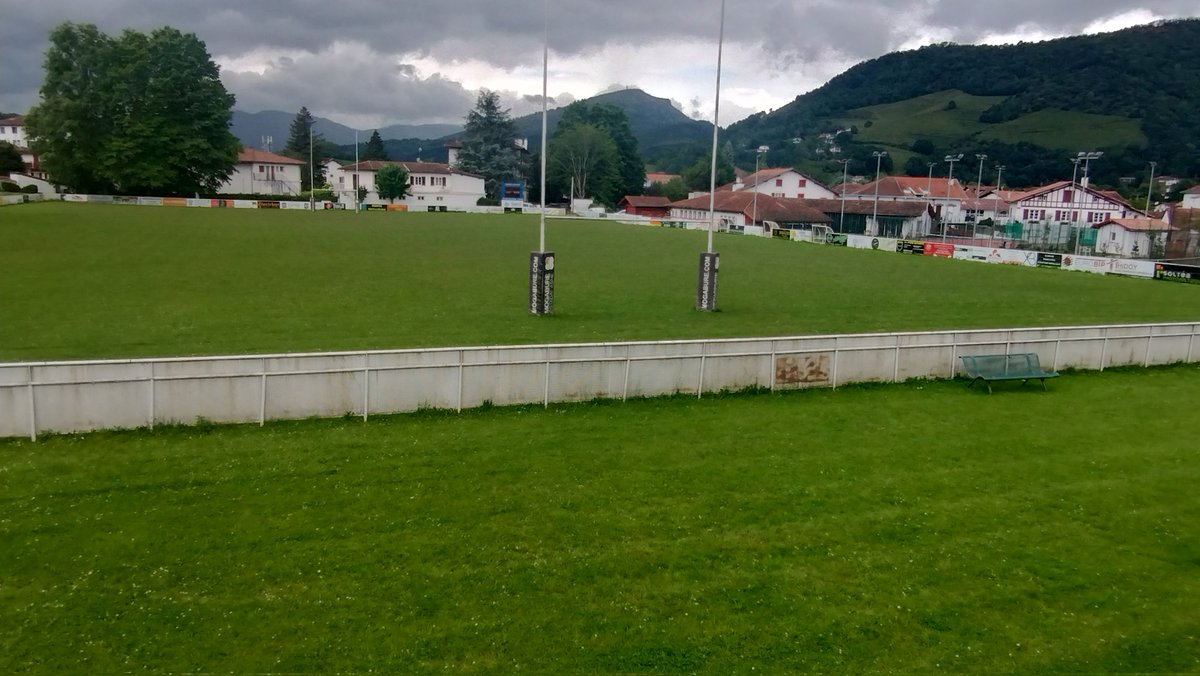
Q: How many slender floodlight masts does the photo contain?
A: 10